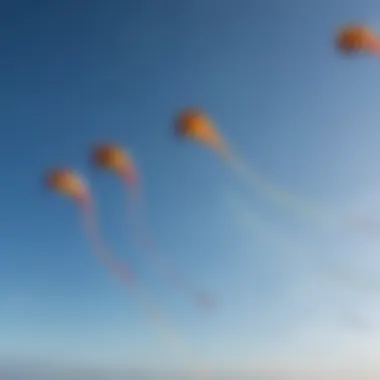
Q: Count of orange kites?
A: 4